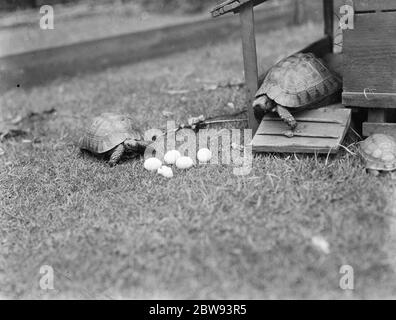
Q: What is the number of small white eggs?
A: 5